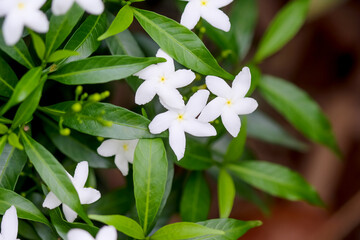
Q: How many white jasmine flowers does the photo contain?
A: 10